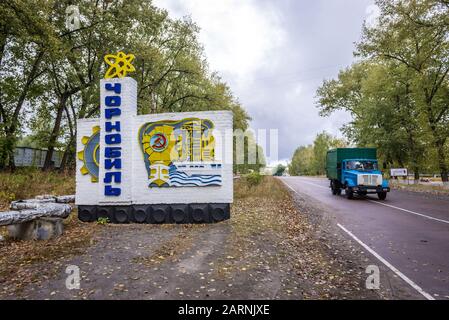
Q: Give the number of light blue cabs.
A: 1